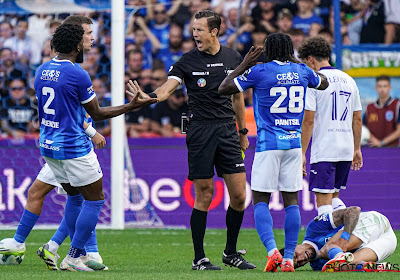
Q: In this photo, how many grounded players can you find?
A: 1